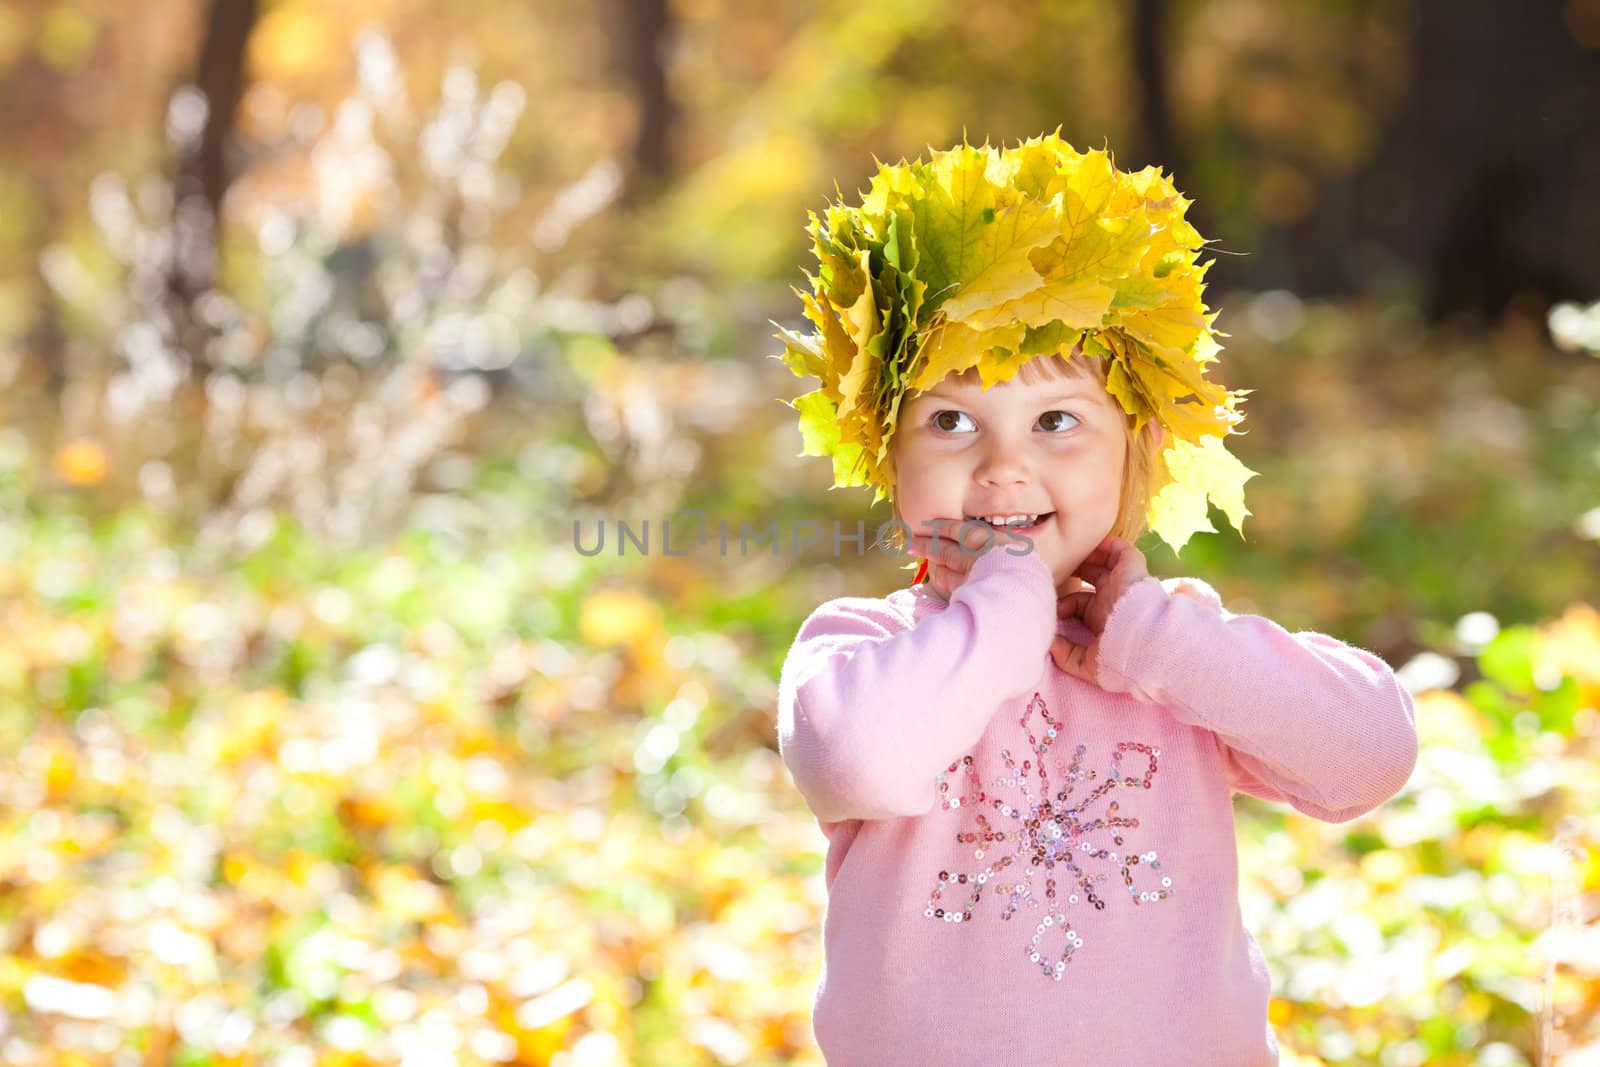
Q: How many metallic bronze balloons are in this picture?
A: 0